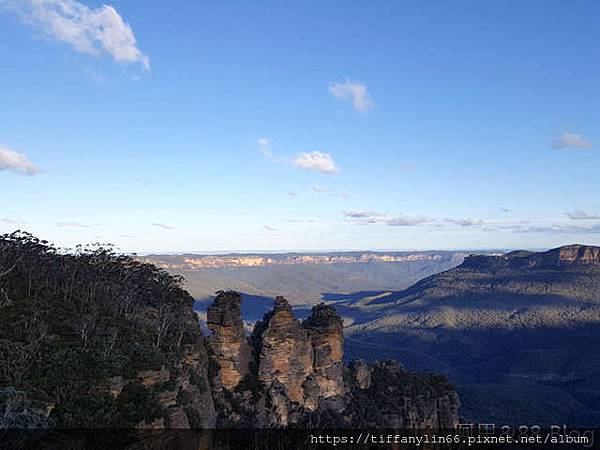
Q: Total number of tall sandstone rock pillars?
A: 3